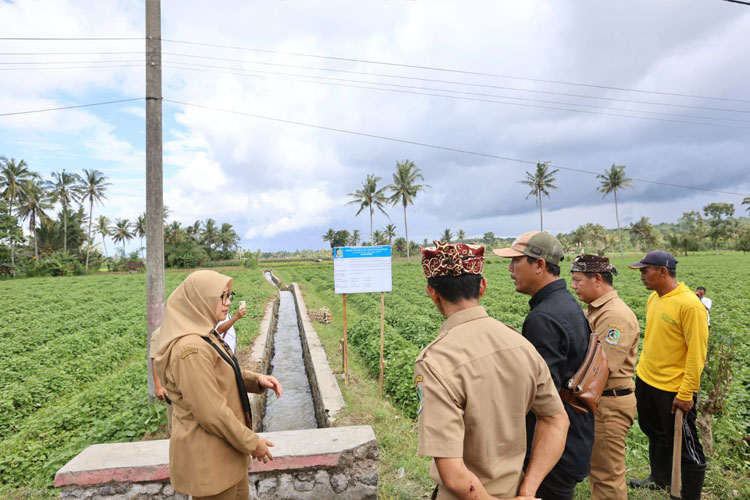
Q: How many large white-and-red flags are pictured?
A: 0